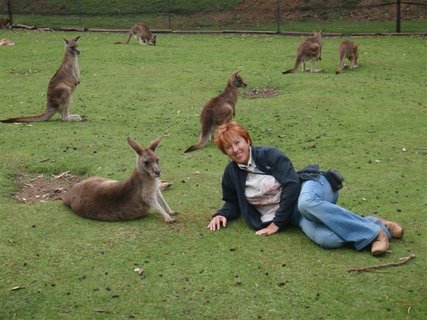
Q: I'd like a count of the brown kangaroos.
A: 6